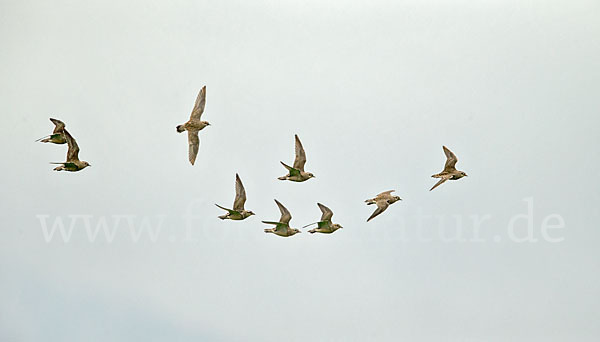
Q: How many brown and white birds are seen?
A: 9